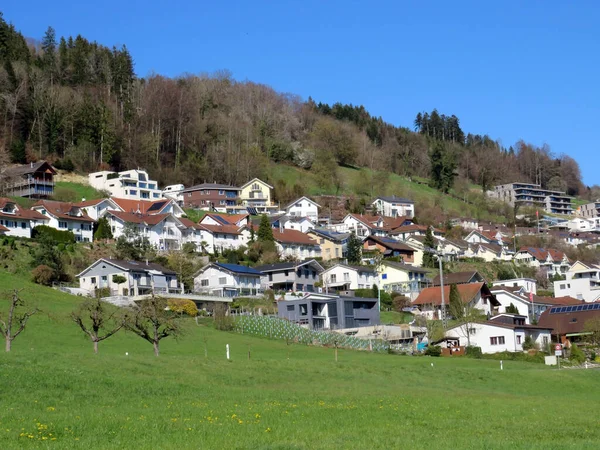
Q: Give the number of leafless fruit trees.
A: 3